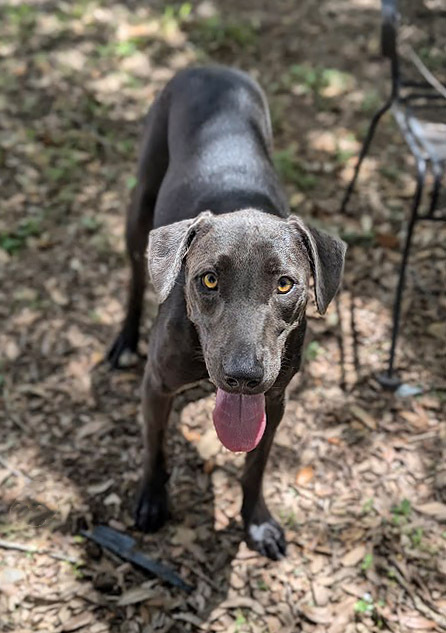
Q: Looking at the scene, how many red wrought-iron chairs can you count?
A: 0